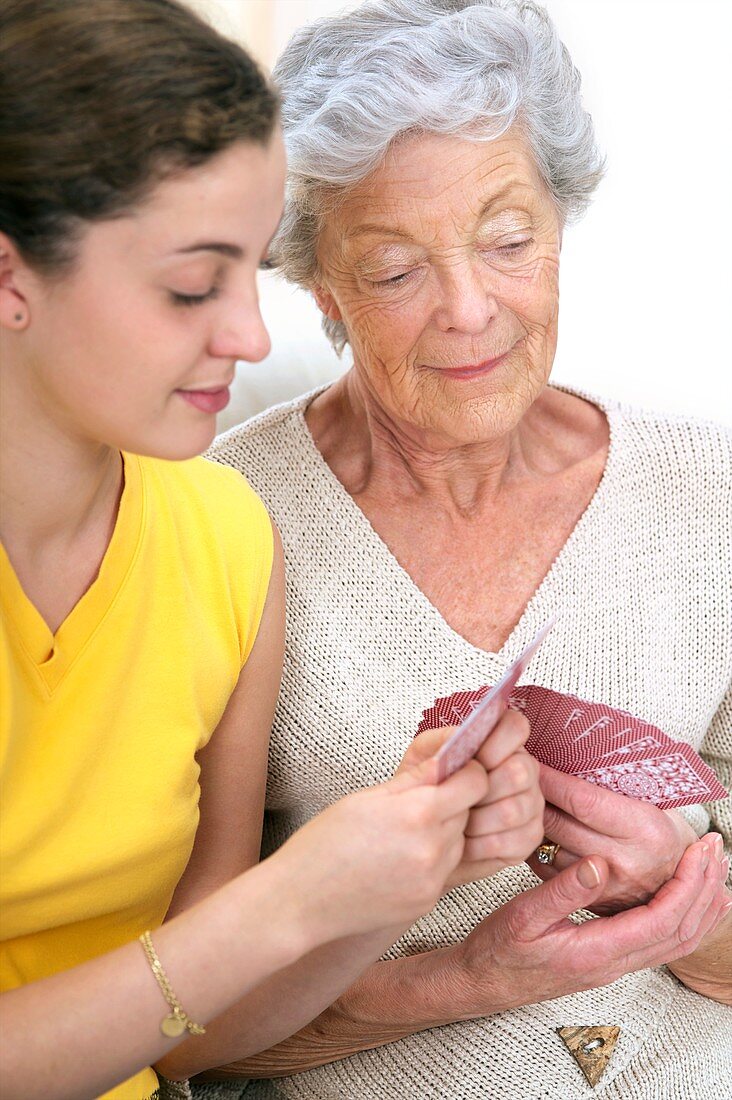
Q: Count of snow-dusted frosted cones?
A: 0